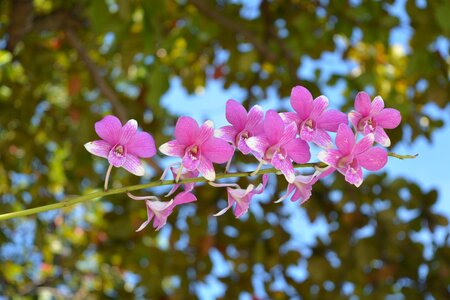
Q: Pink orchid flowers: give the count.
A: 11